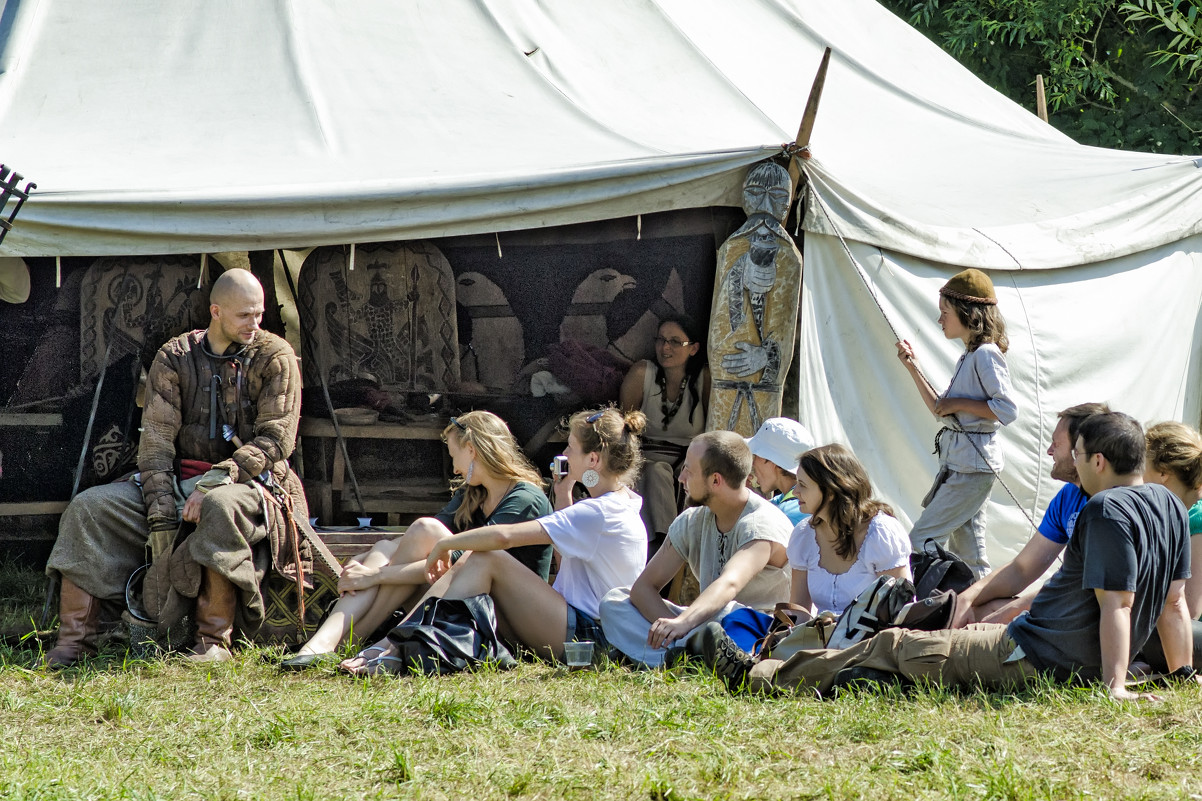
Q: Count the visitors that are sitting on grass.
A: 8